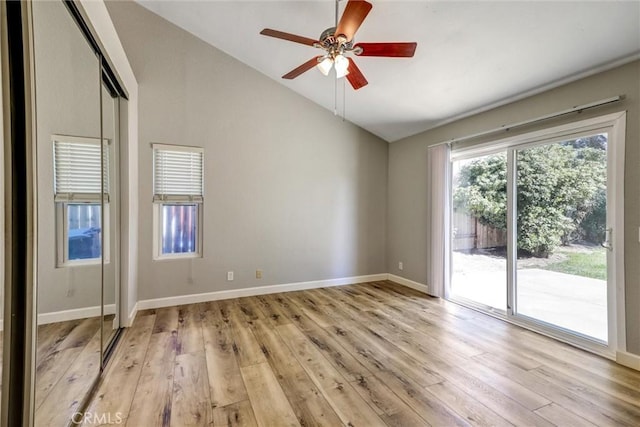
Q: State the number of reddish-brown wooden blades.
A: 5